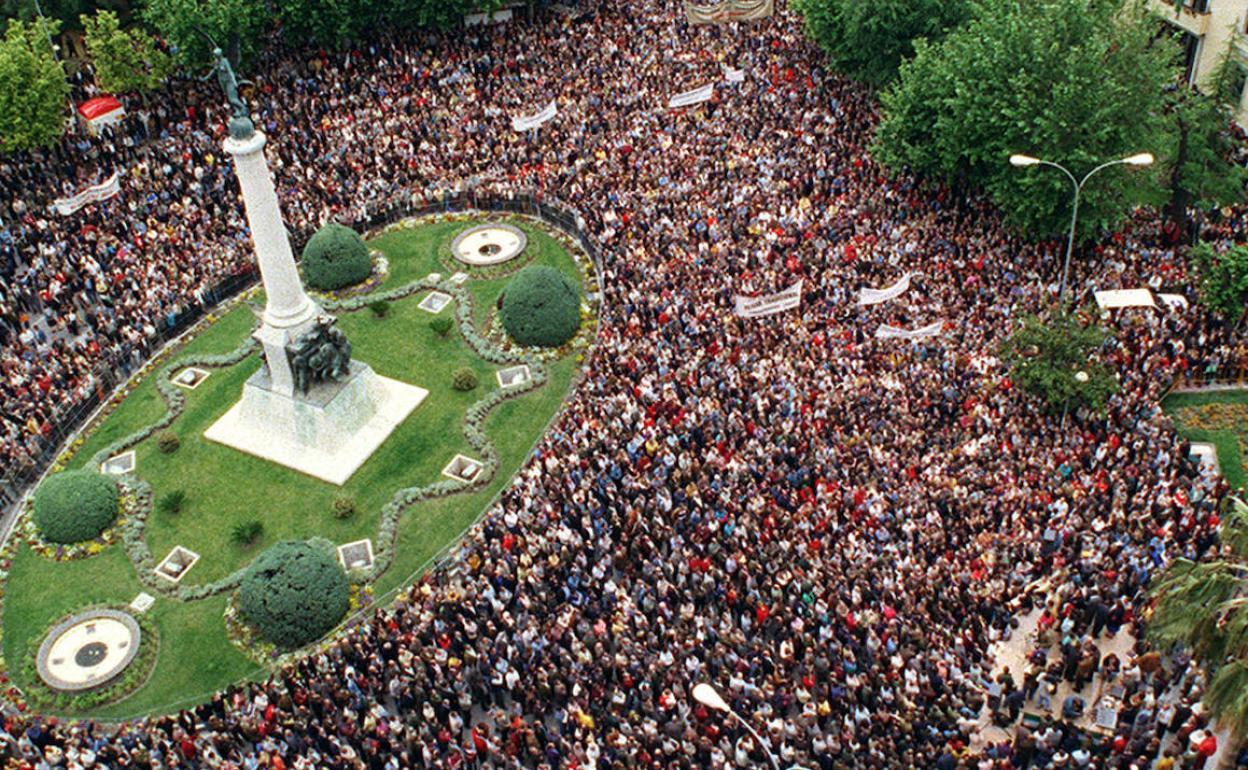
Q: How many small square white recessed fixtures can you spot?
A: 7